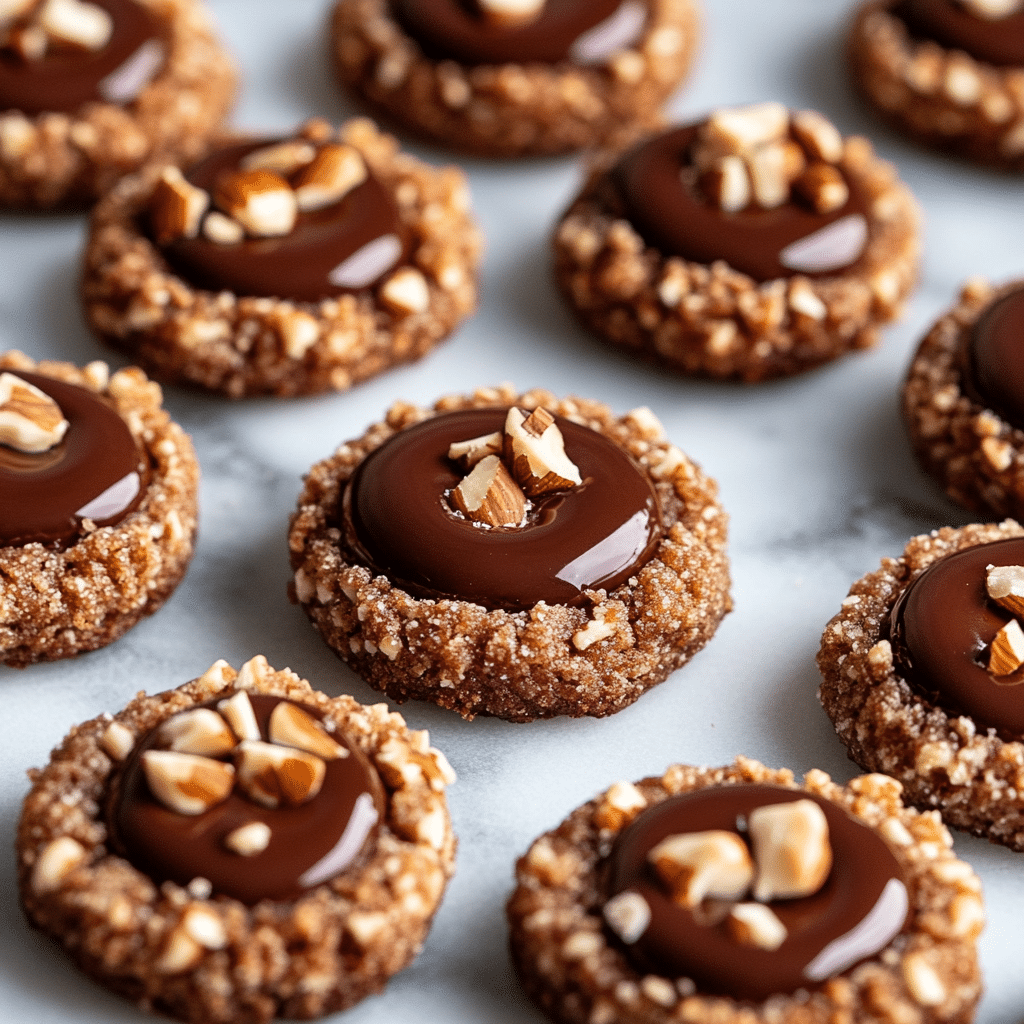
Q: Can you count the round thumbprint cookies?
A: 11